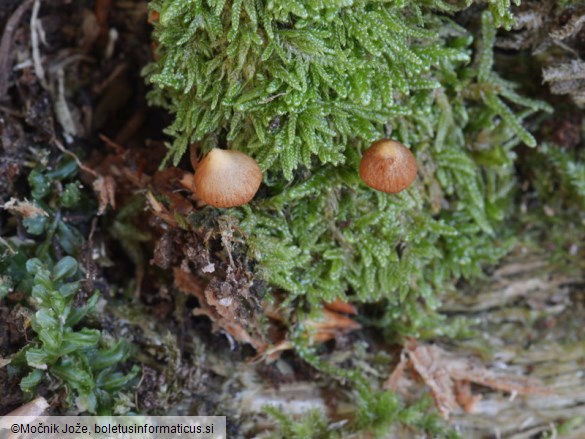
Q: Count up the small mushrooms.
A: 2